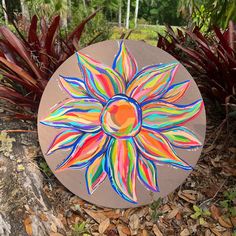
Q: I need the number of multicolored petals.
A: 14